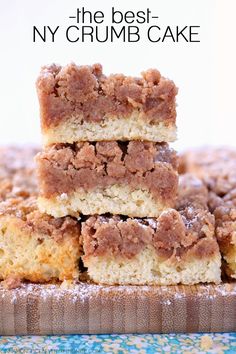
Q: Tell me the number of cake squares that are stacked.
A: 3